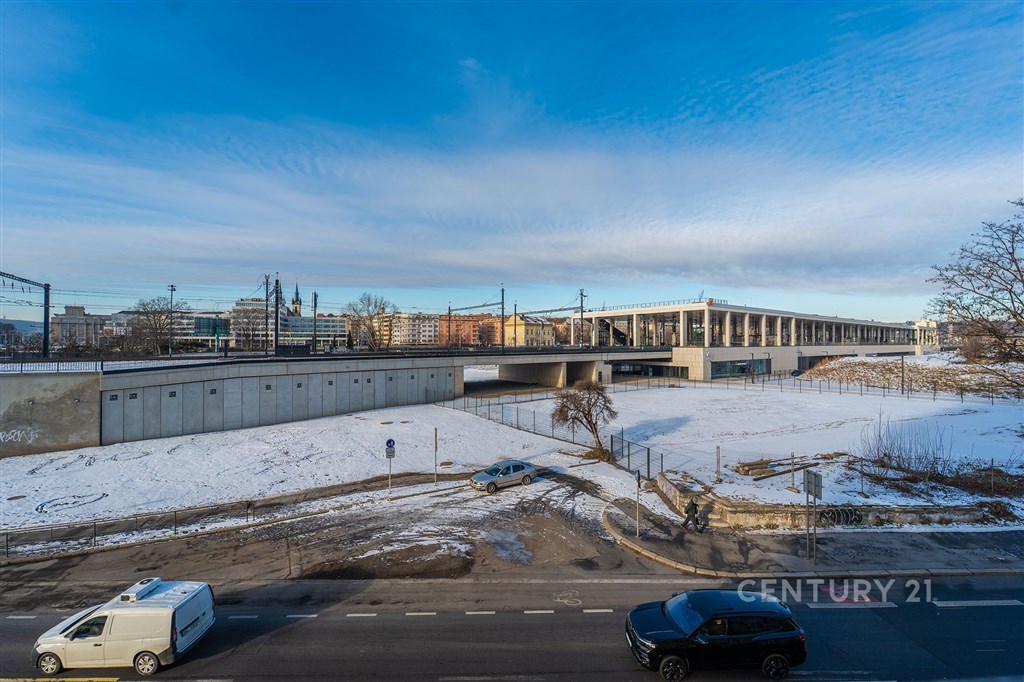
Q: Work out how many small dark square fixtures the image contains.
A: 13